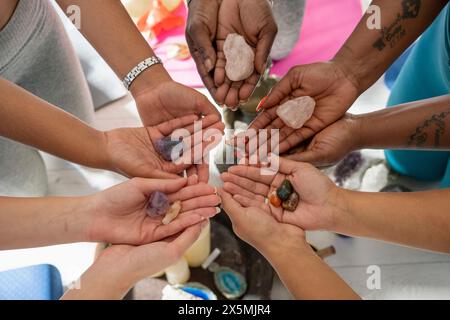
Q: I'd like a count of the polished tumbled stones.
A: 3